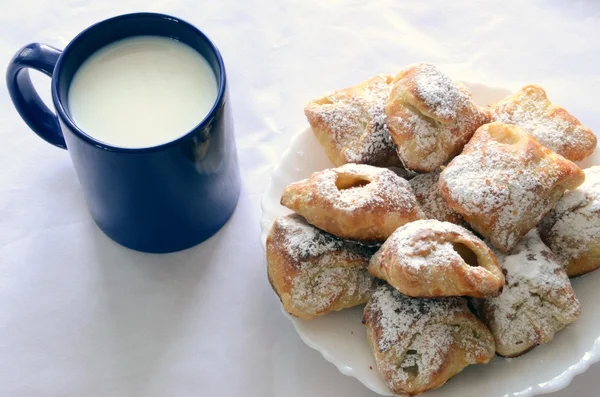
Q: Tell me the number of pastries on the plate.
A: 11